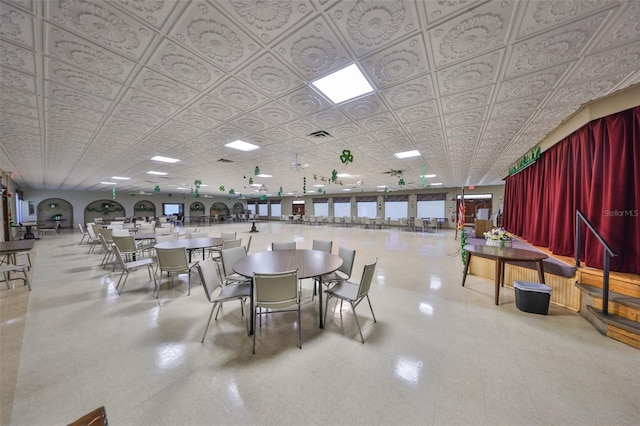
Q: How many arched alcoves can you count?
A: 6